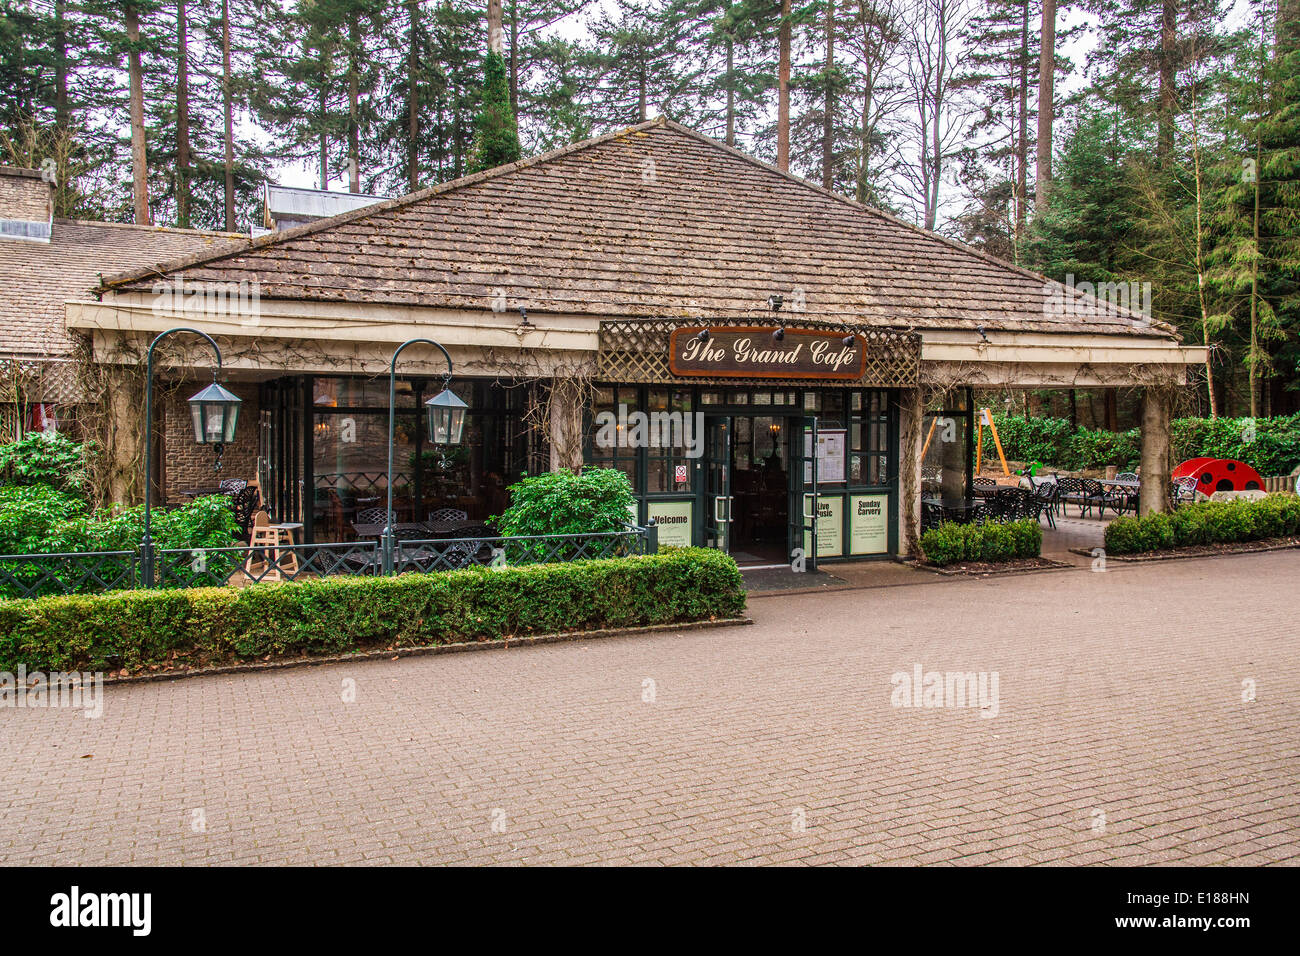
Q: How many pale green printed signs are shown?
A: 3